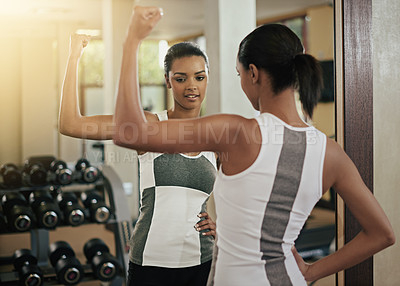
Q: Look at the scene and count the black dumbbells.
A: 11